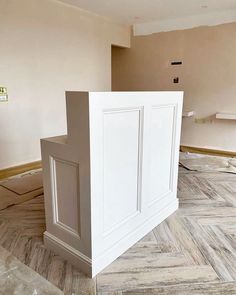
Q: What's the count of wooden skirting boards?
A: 2